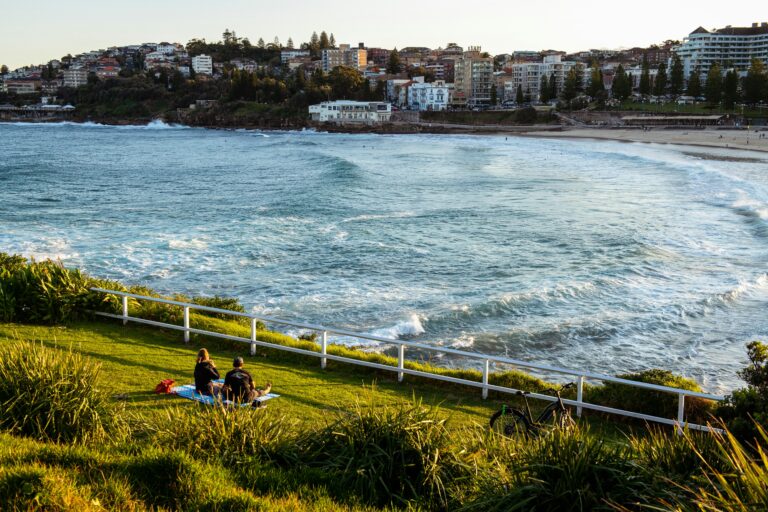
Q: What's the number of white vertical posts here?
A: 8